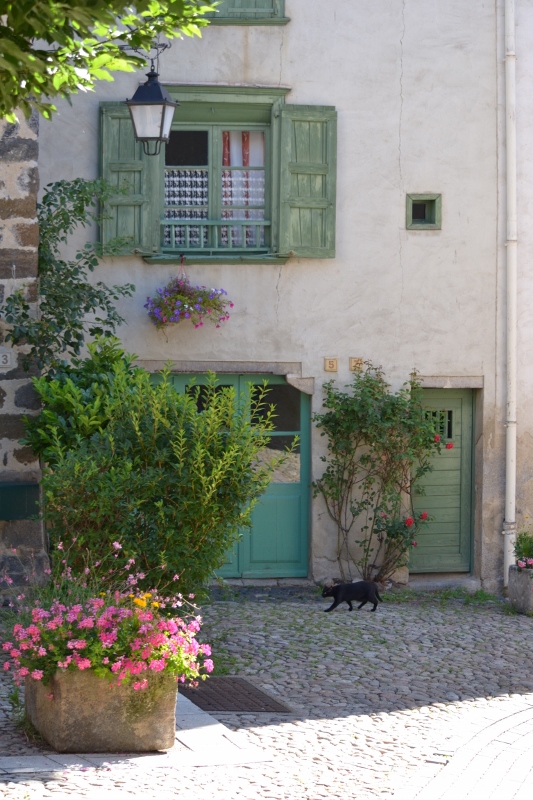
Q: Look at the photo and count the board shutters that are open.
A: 2